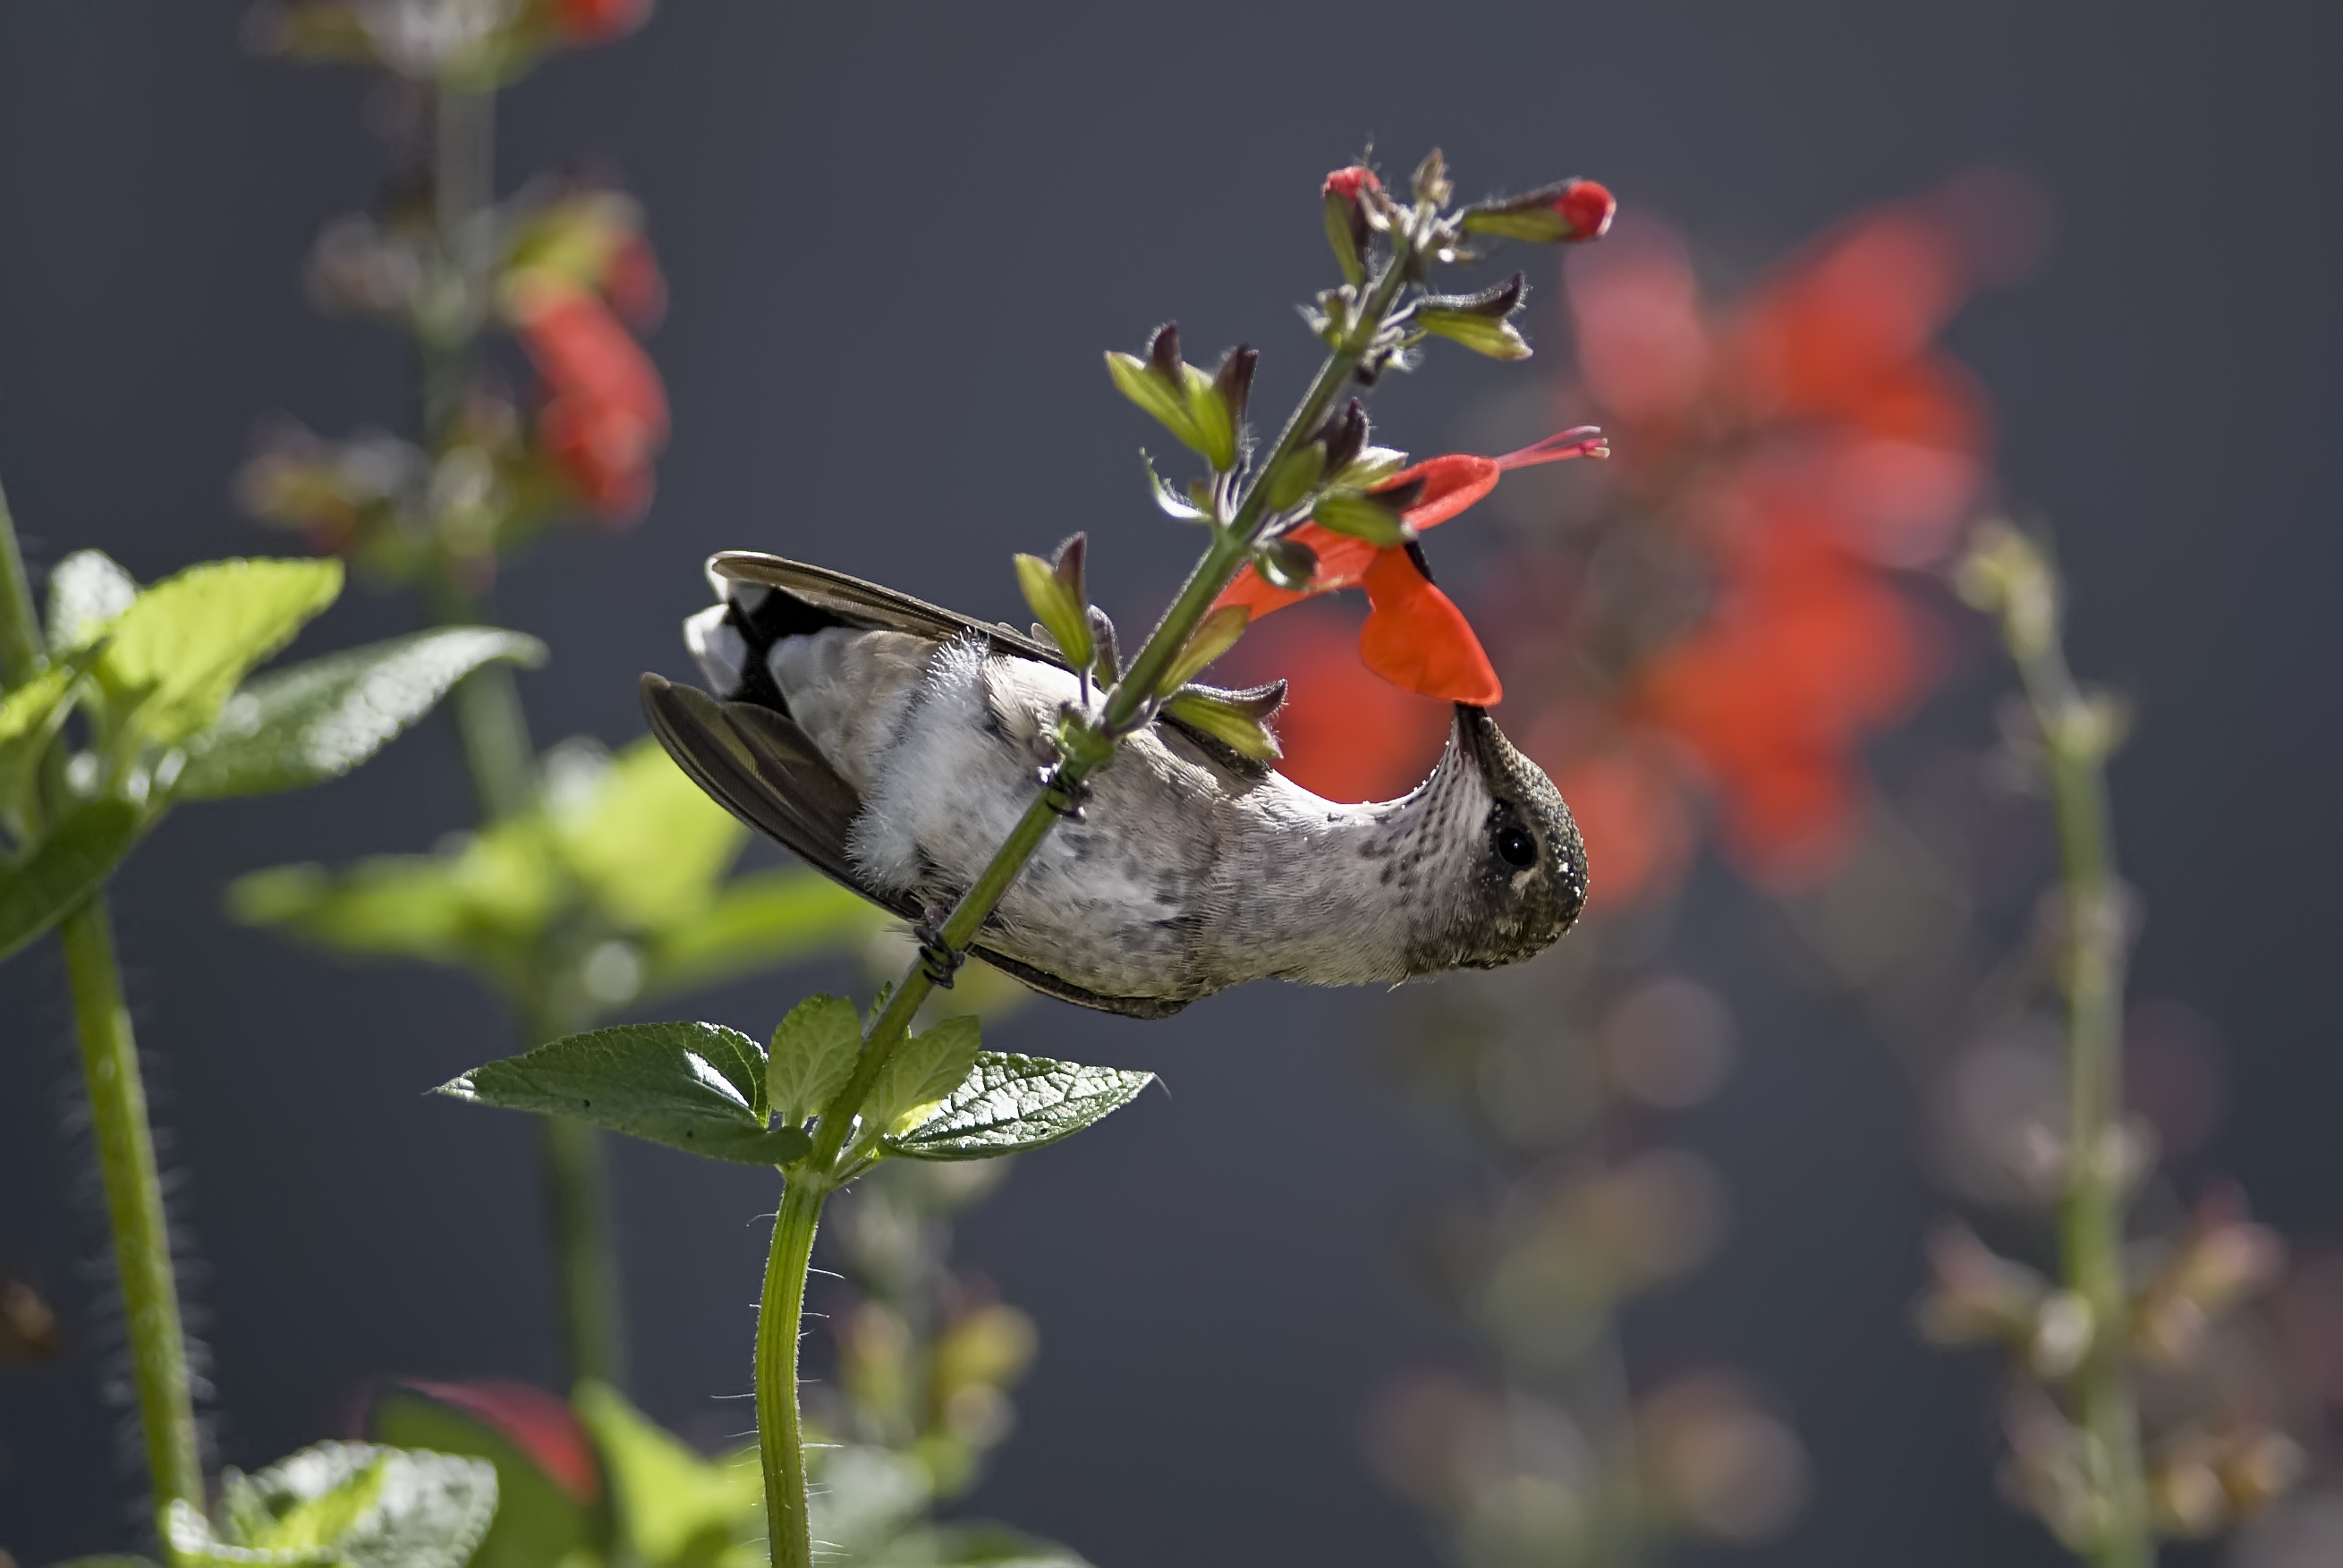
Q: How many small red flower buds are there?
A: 2